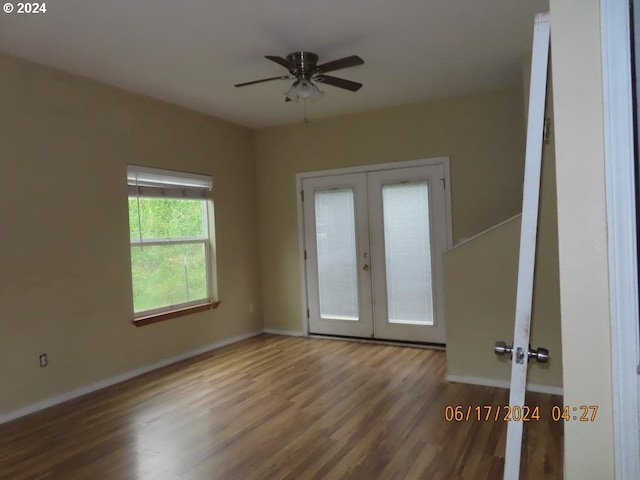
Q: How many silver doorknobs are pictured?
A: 2